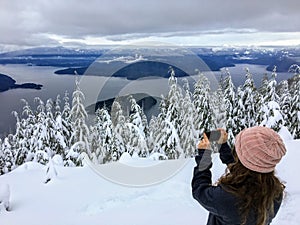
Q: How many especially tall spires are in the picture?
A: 0